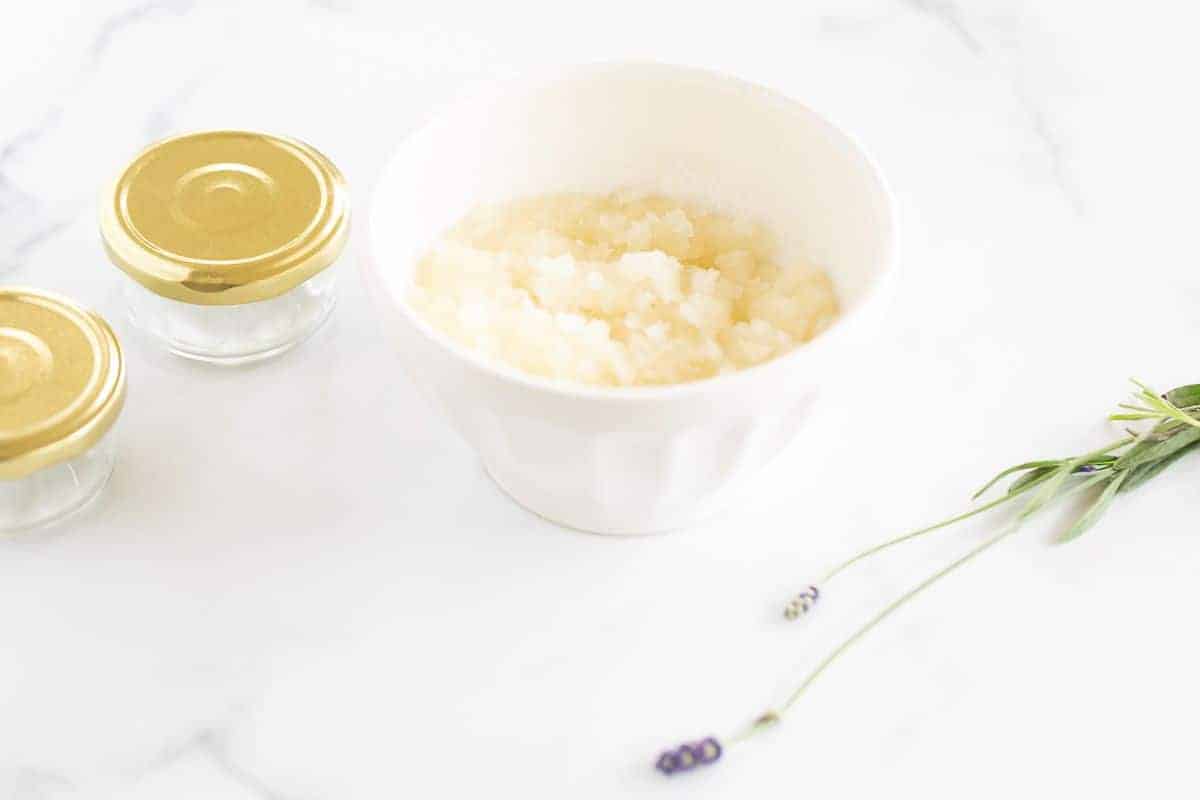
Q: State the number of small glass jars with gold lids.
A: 2